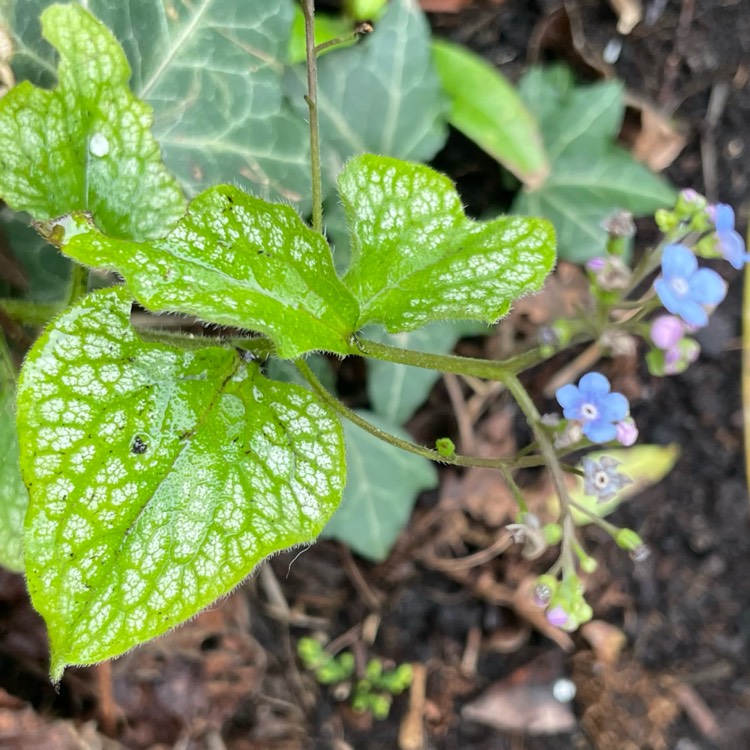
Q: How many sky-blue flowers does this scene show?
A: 3